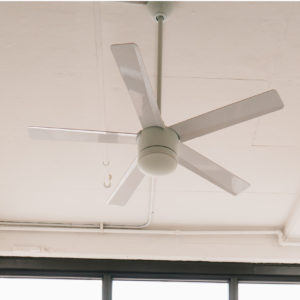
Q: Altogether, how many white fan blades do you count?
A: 5